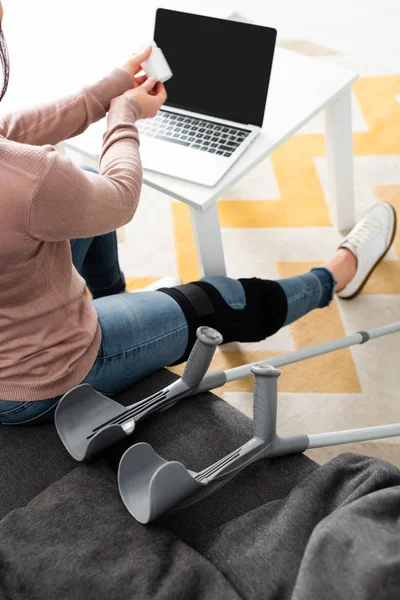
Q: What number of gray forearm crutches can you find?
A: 2